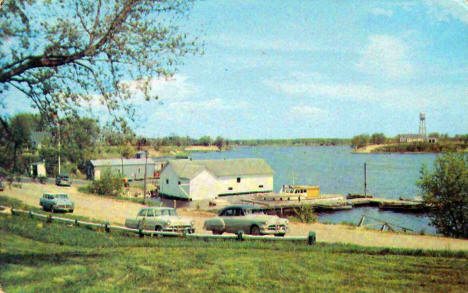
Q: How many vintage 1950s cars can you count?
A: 4